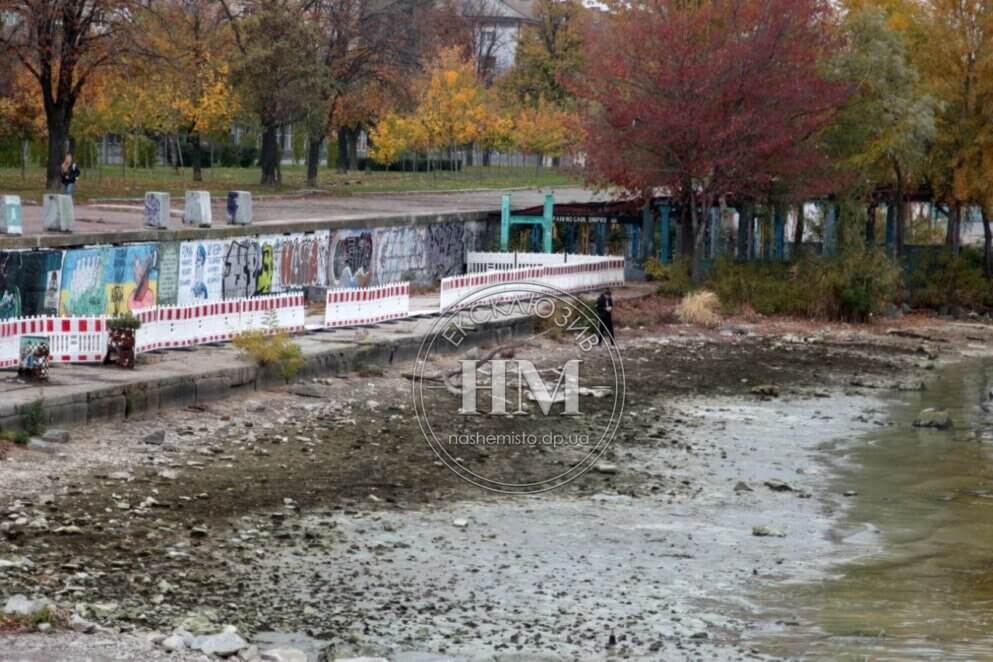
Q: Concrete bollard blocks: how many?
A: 5